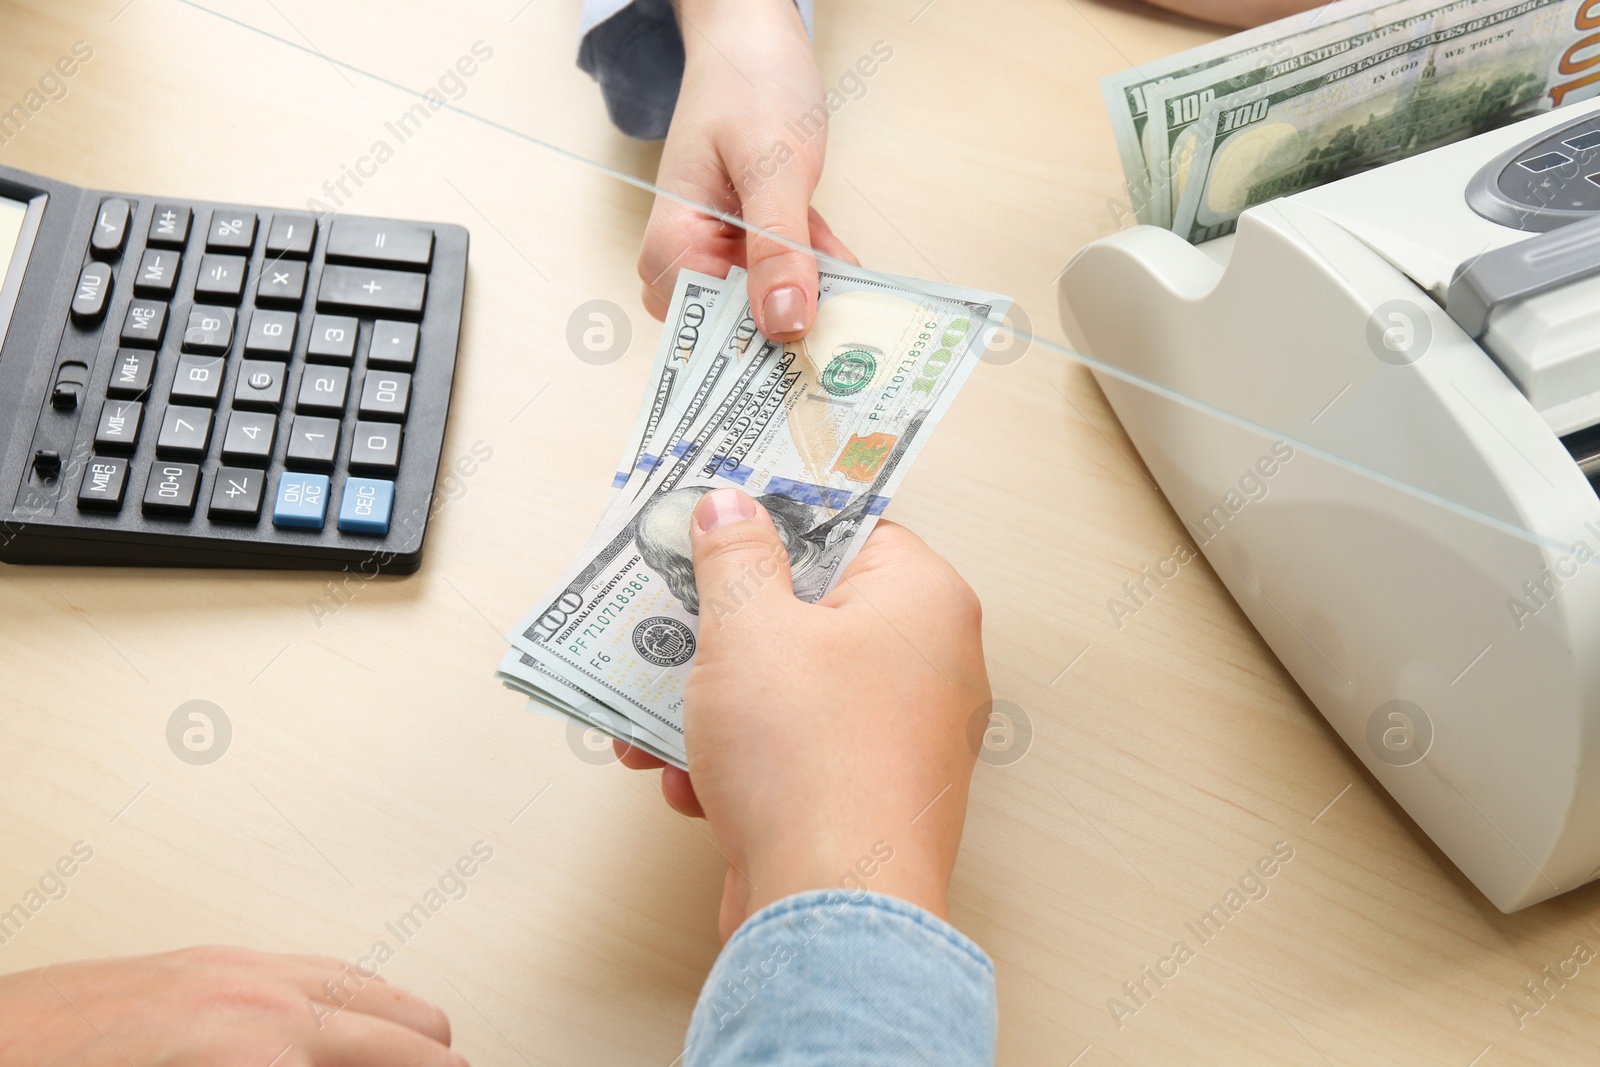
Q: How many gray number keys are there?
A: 11